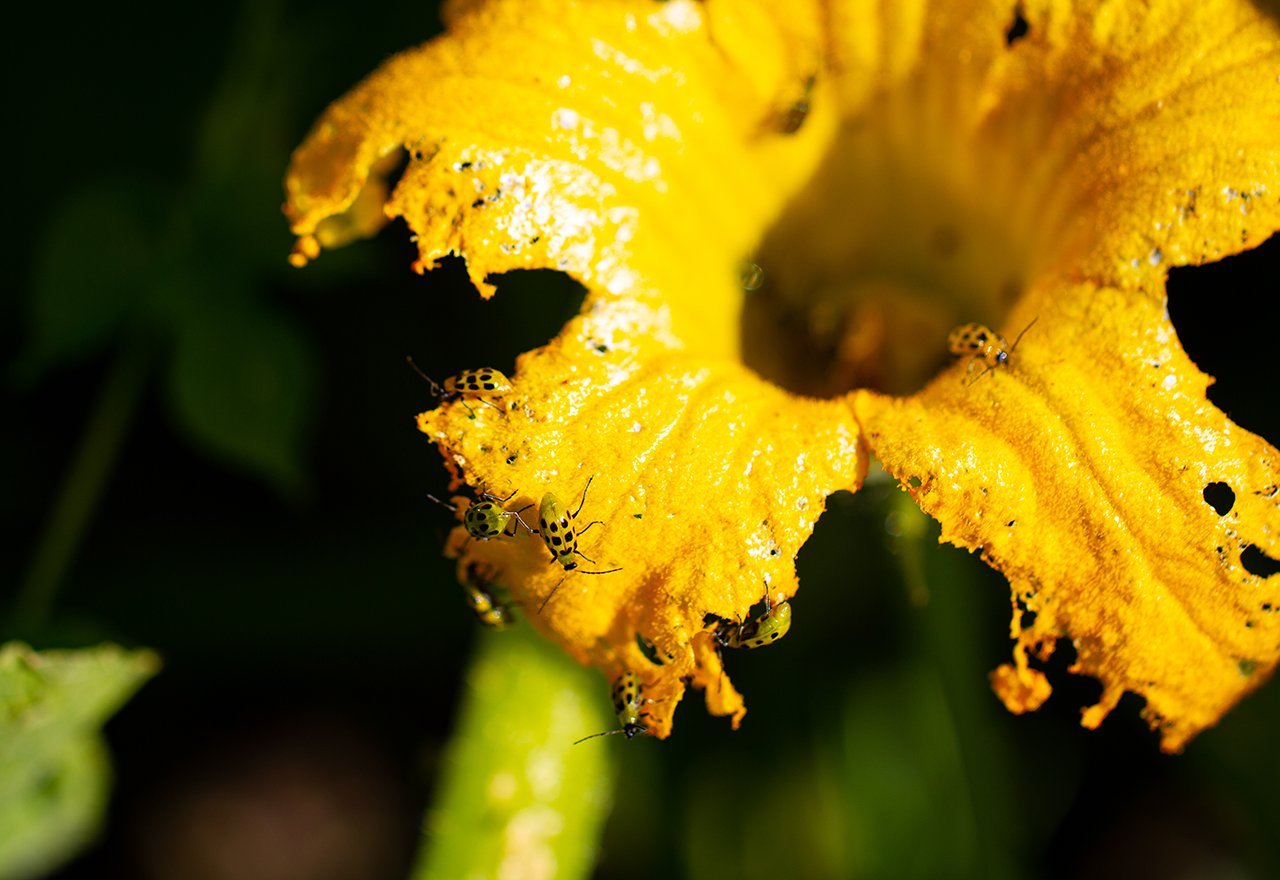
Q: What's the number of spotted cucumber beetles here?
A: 7